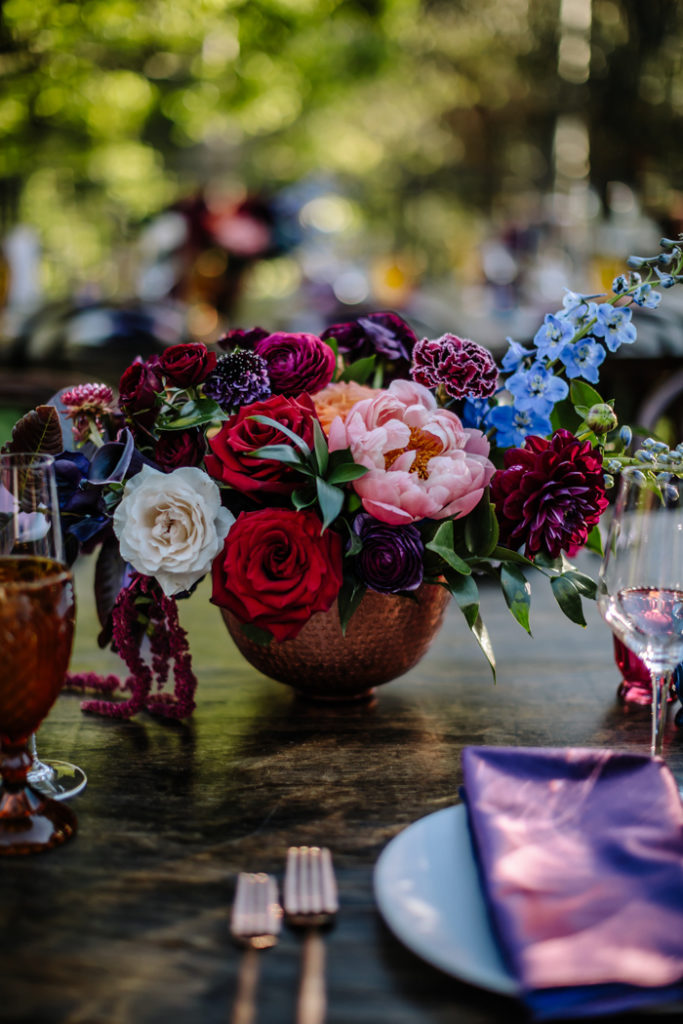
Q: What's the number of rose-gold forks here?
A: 2